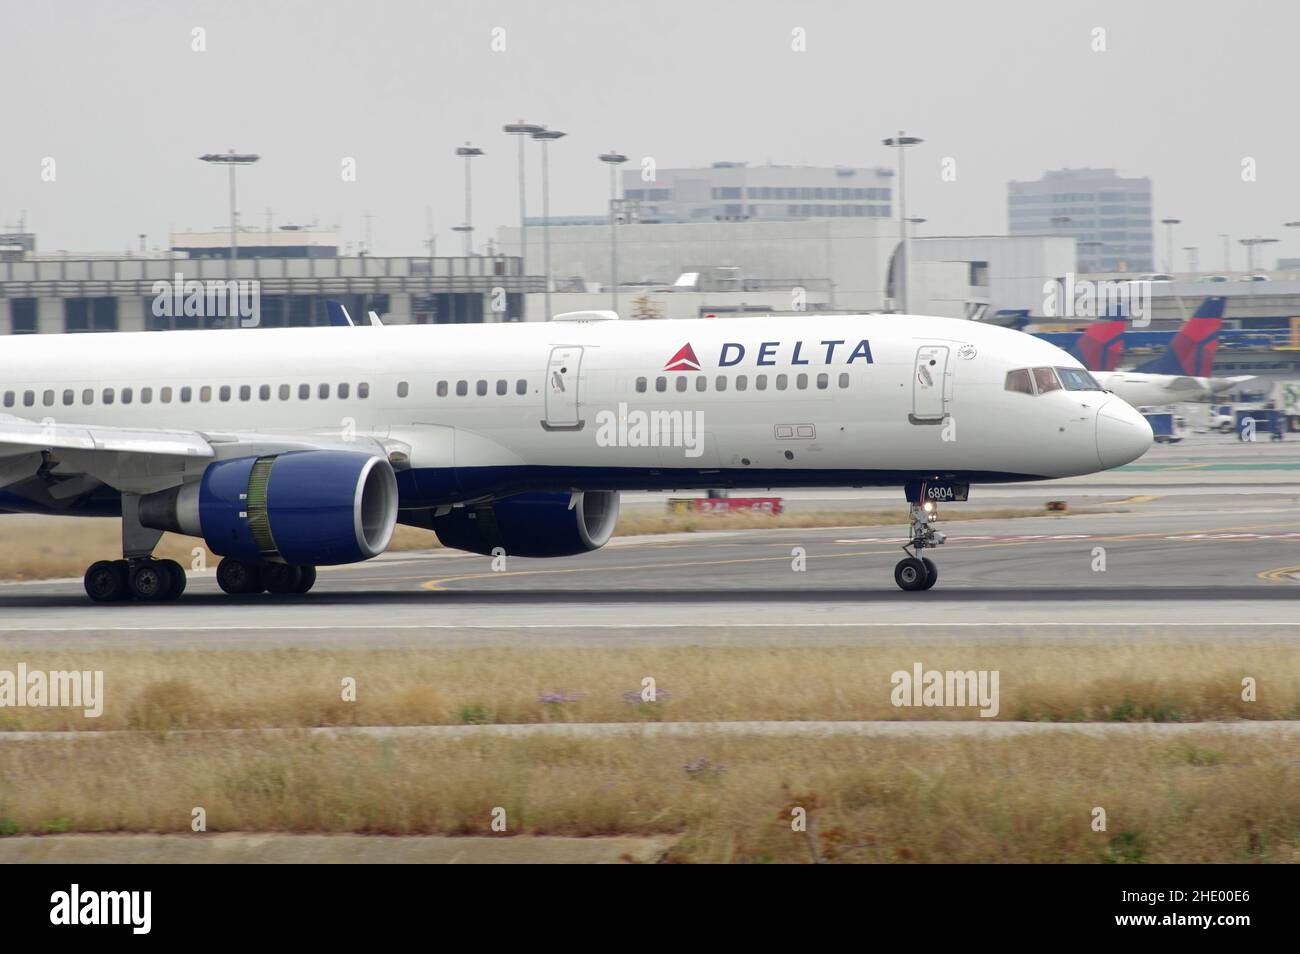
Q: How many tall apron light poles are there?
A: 6